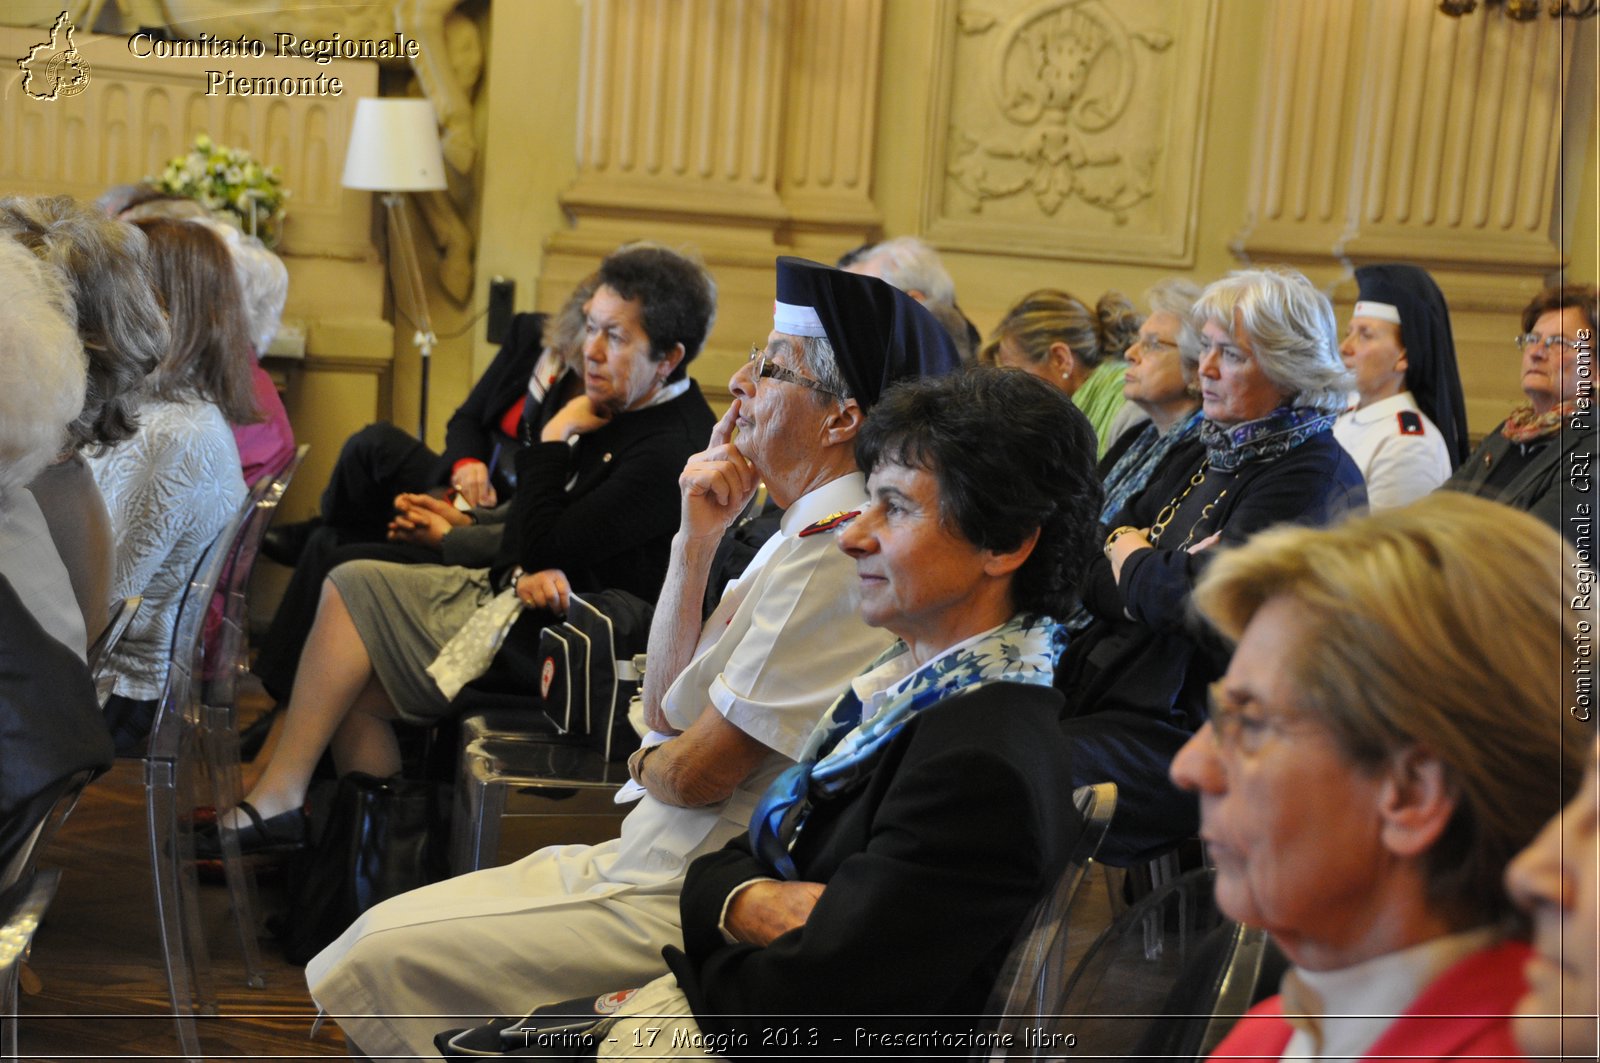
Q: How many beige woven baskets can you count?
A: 0